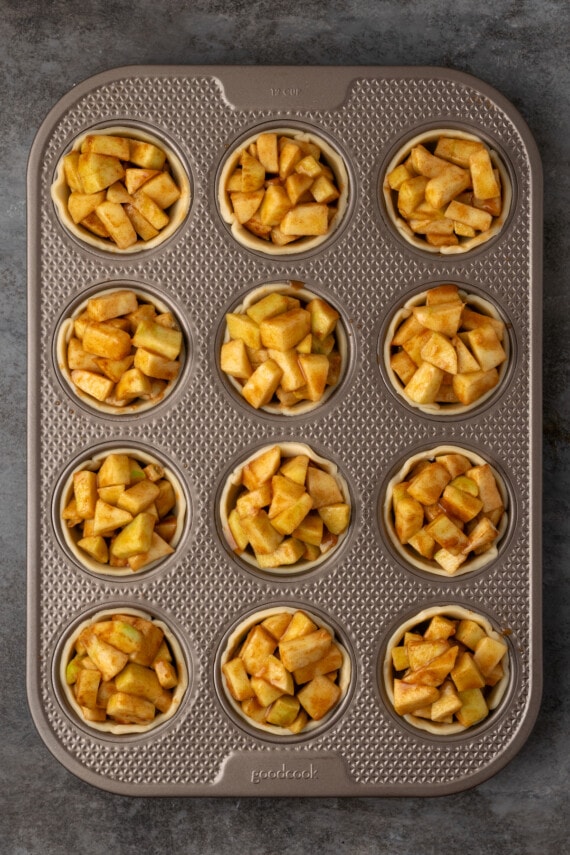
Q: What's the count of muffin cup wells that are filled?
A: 12